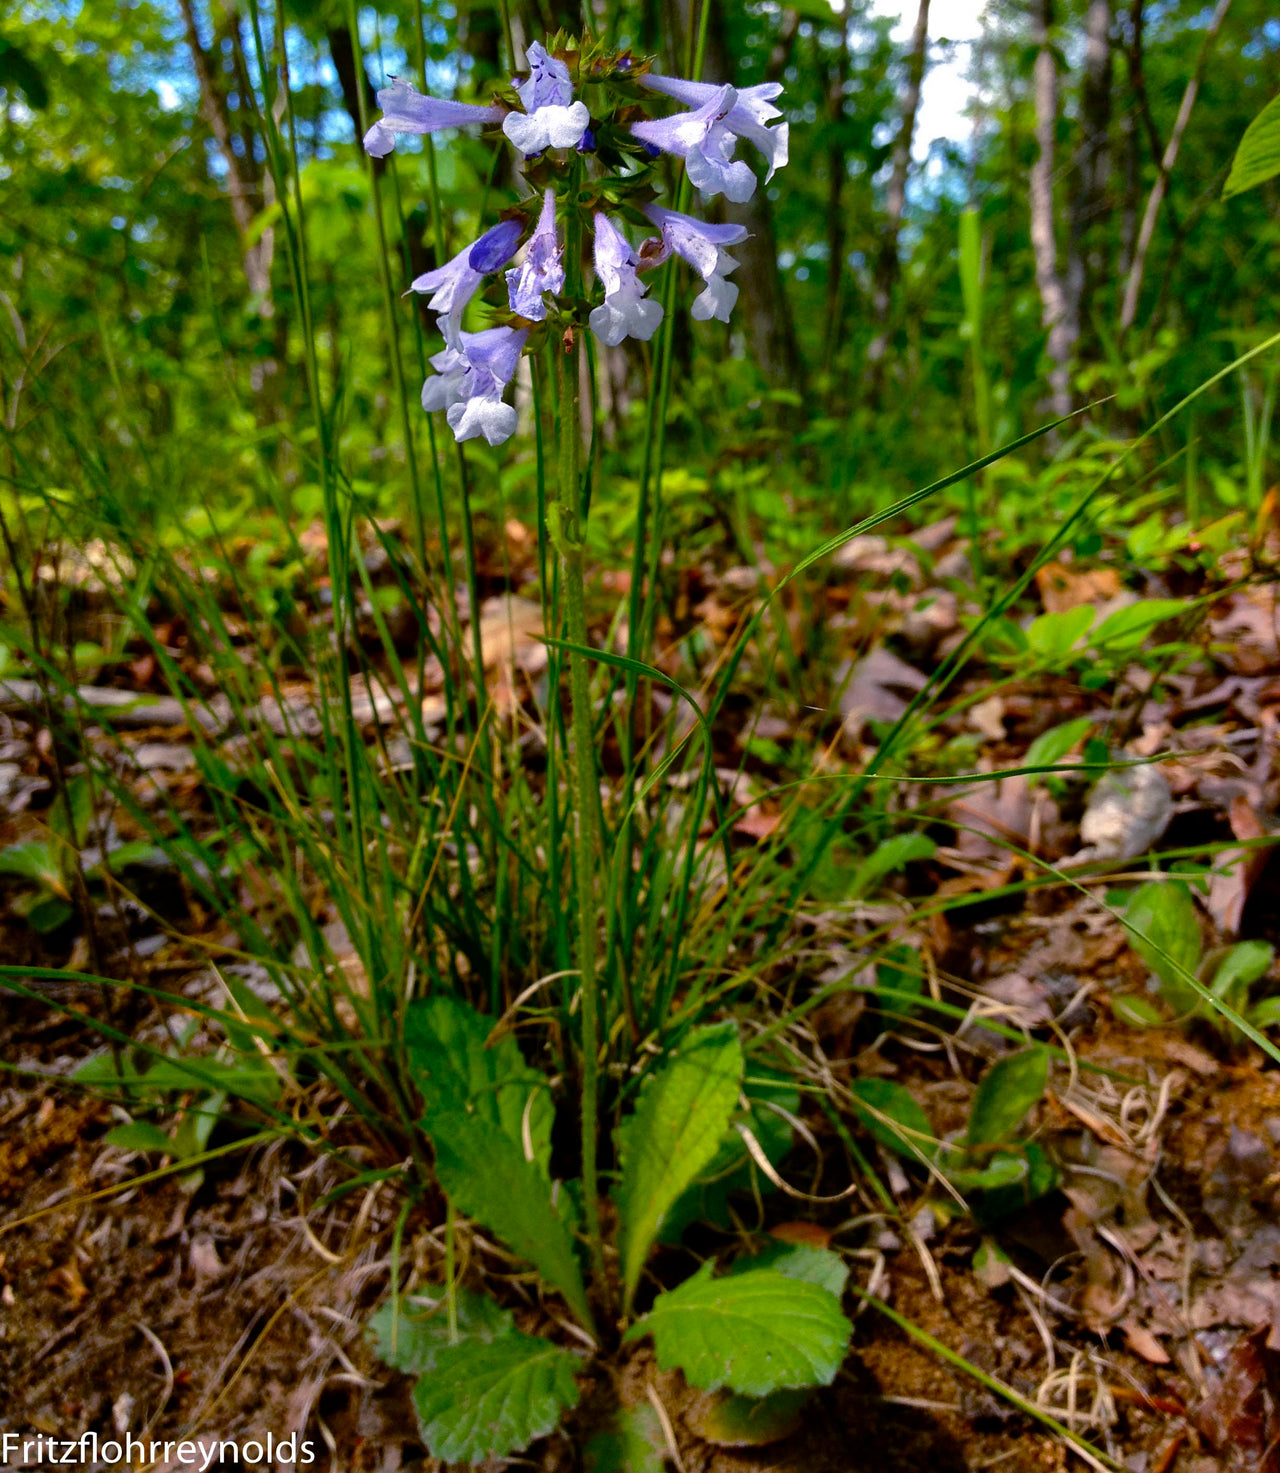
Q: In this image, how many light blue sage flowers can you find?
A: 10